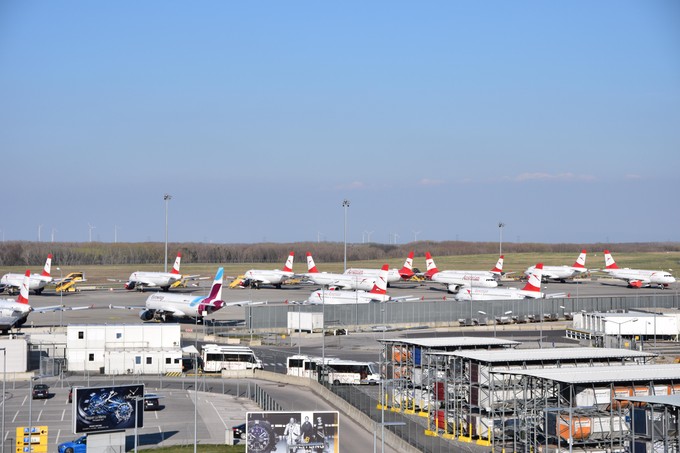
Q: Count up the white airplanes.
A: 13